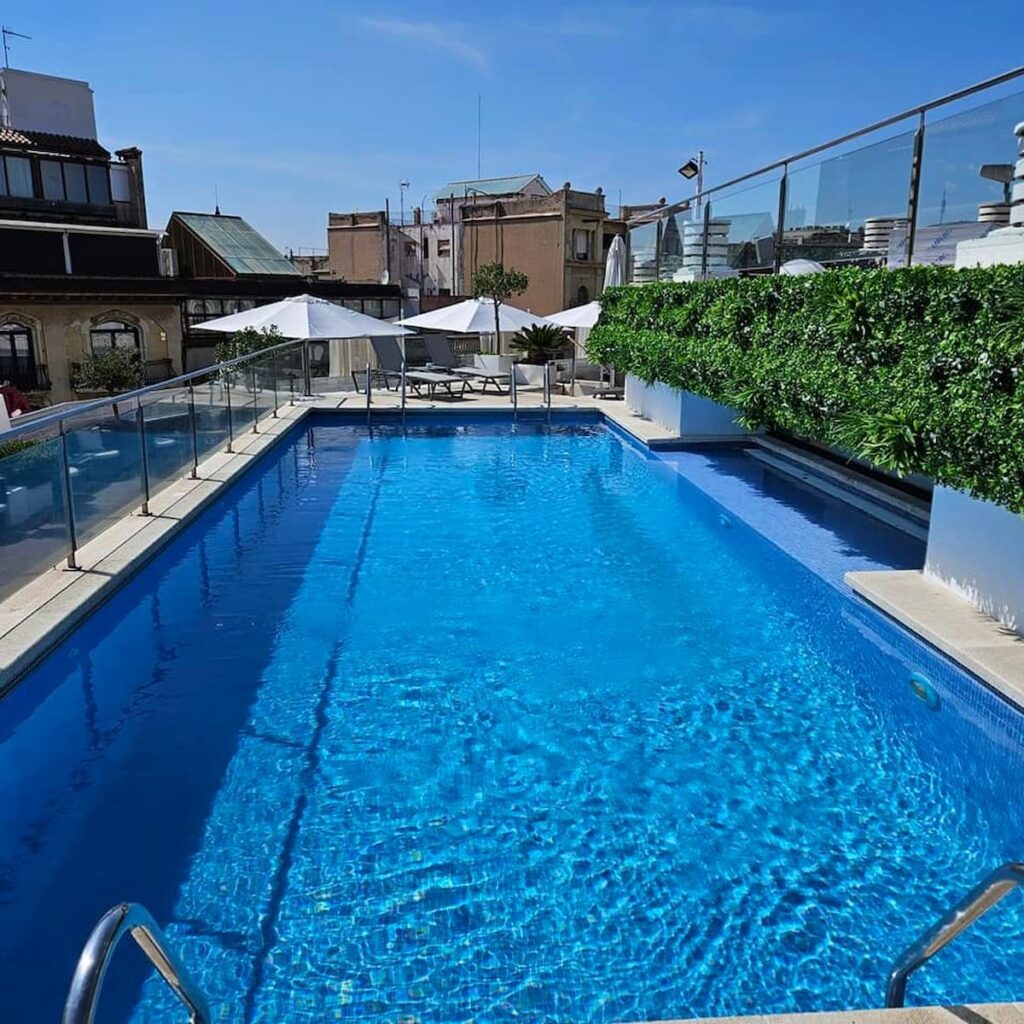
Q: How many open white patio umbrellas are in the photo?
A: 3